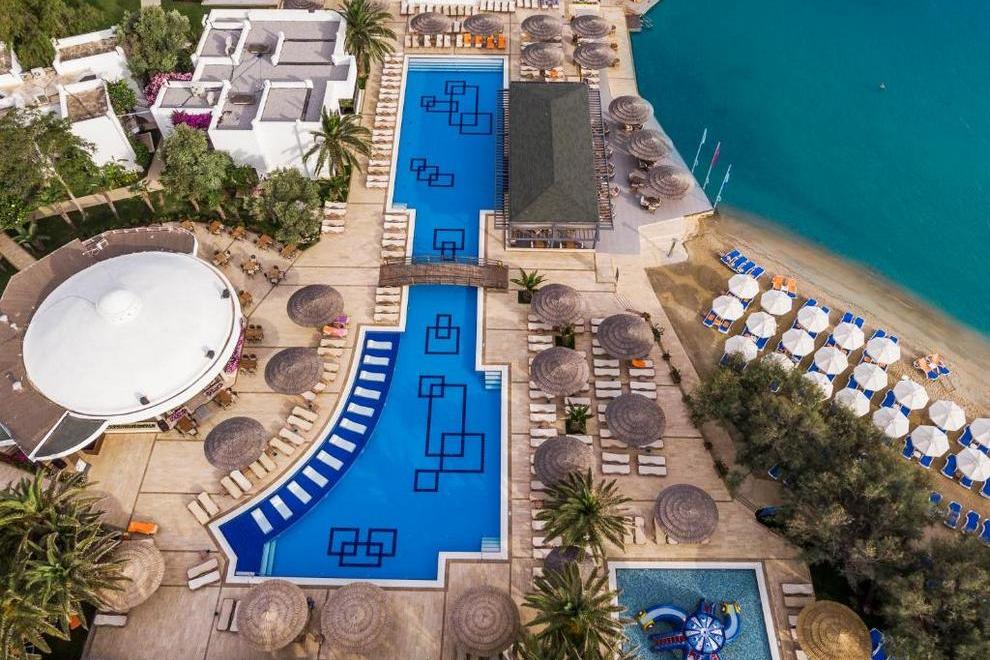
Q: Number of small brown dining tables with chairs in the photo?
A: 13